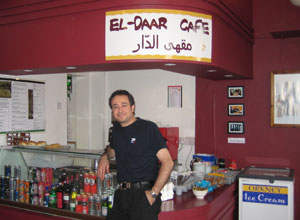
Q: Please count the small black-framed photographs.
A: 3